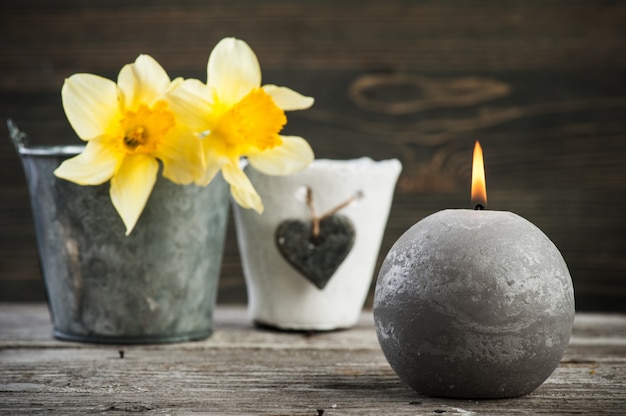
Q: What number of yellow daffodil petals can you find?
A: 12